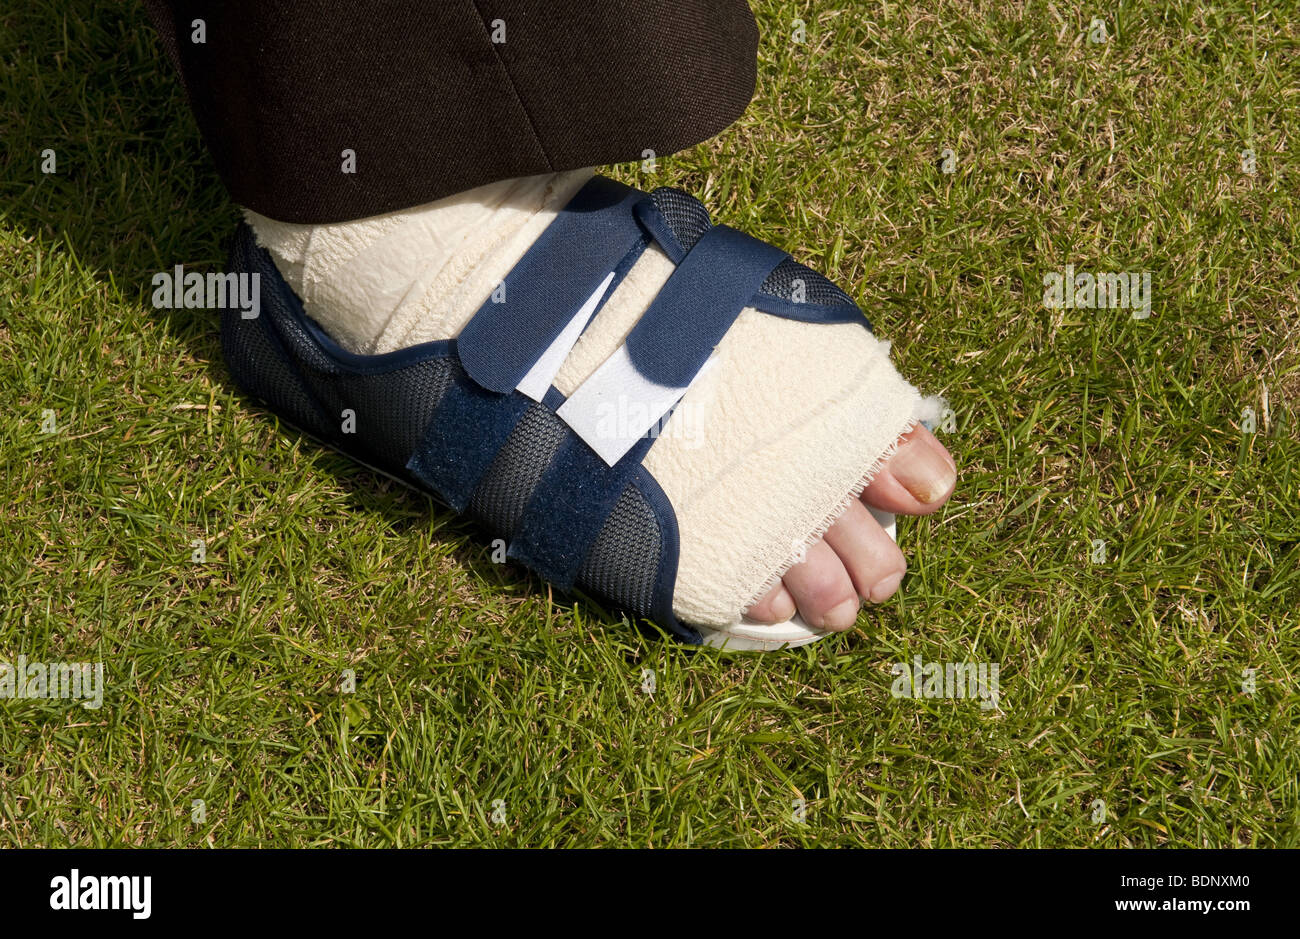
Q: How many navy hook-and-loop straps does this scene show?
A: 2